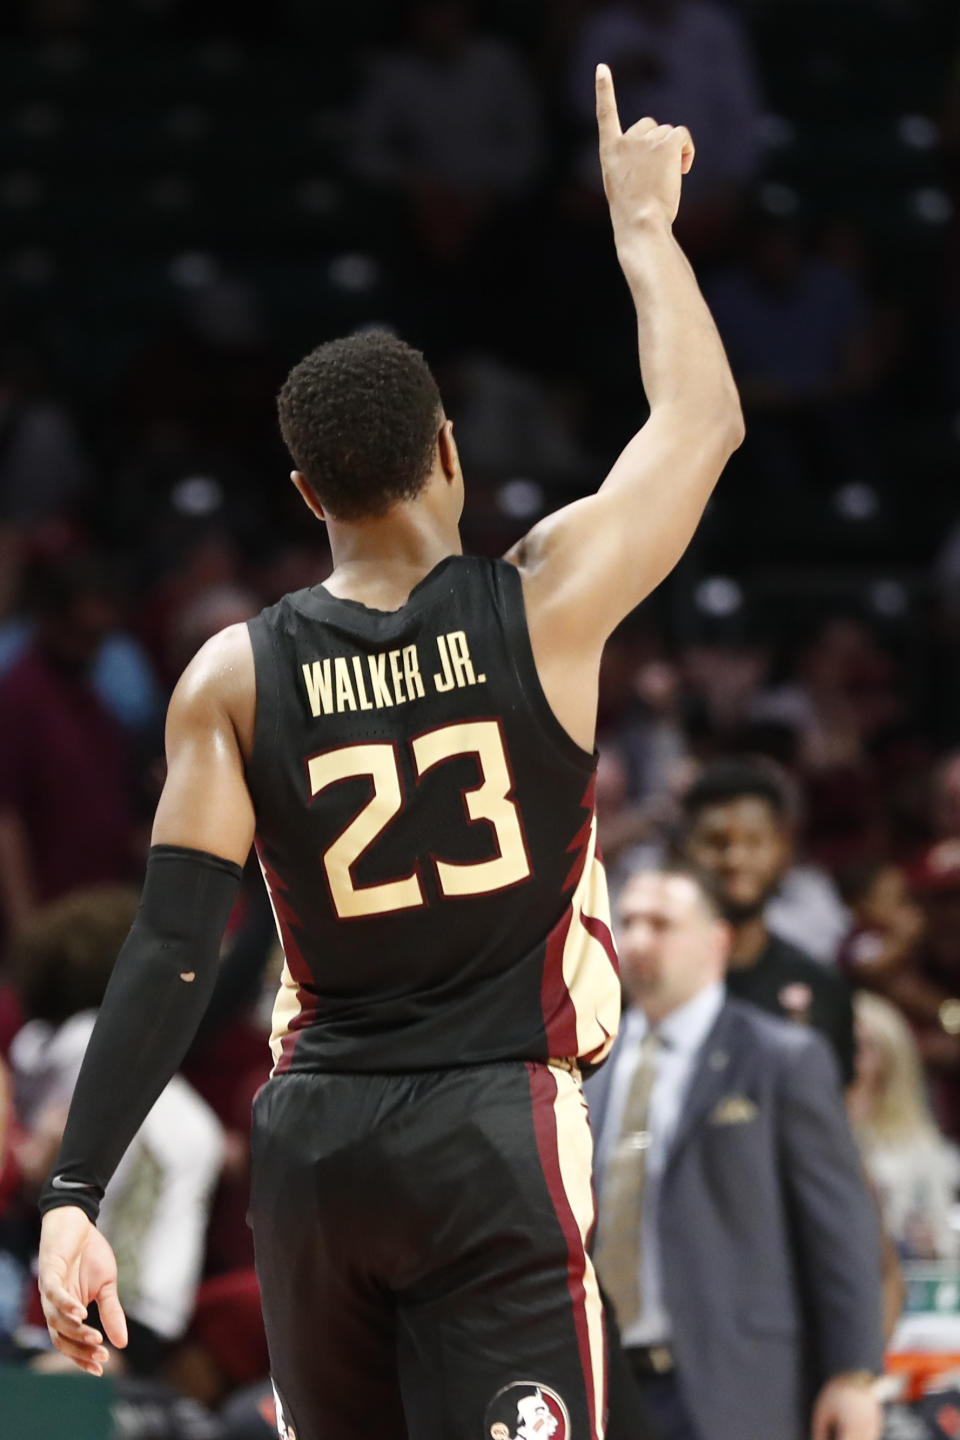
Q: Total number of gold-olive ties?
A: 1